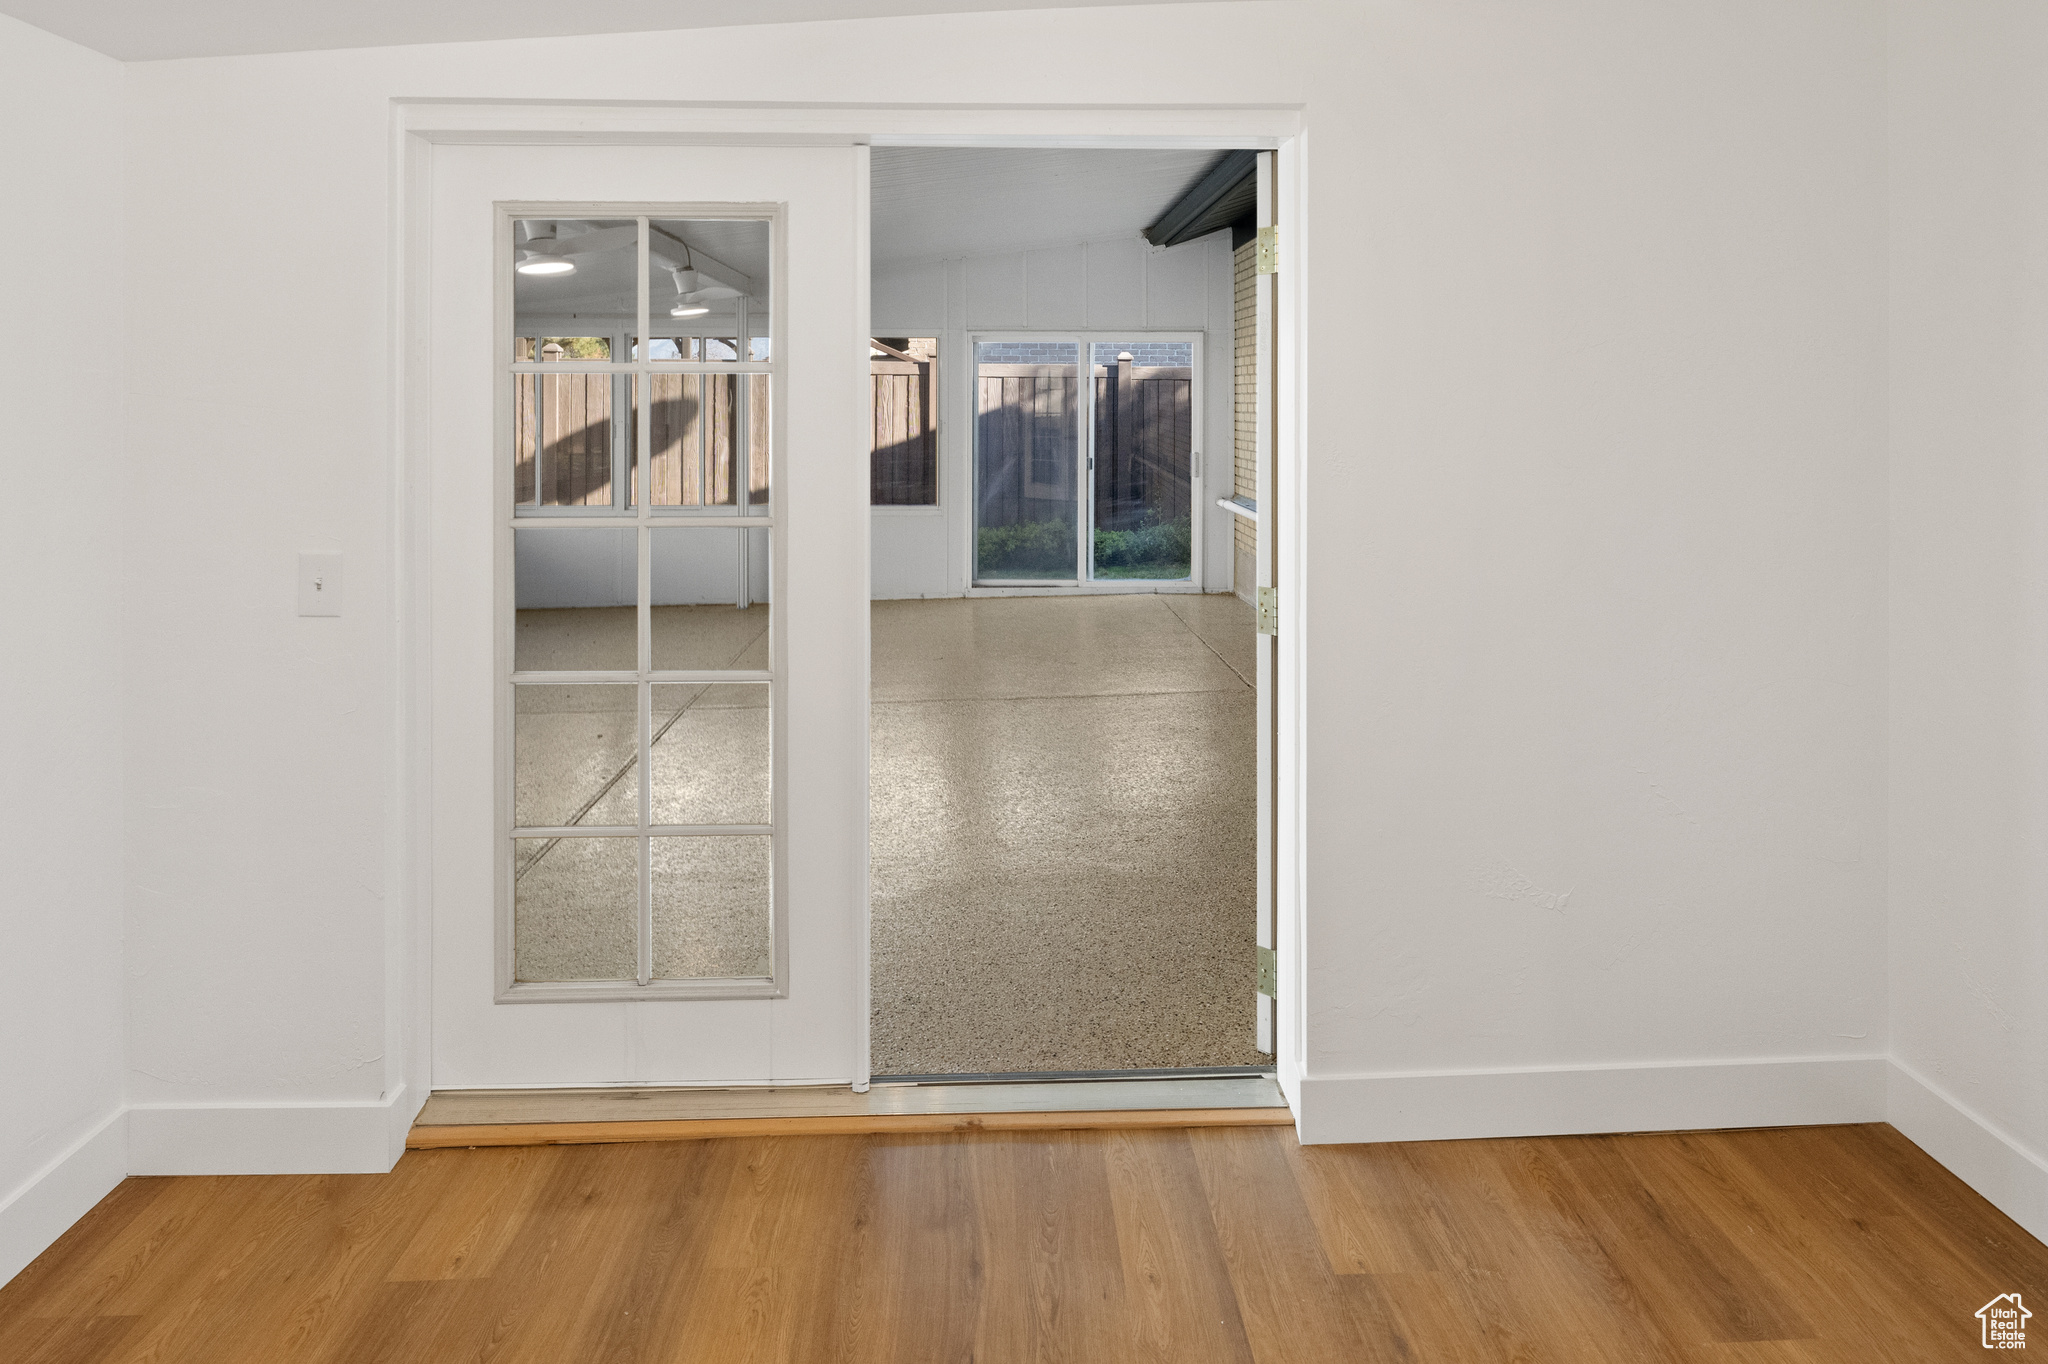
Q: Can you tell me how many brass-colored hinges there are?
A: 3